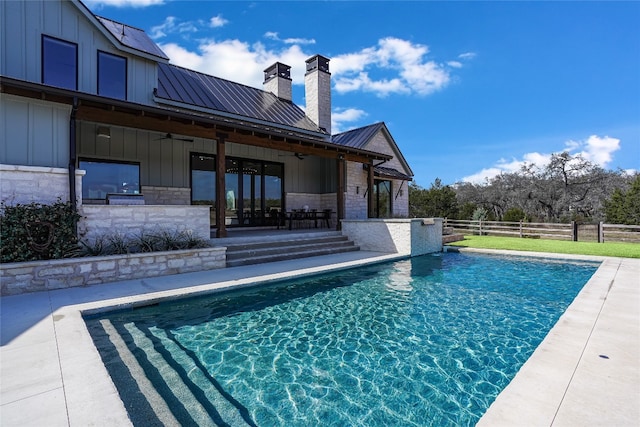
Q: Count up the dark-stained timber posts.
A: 3